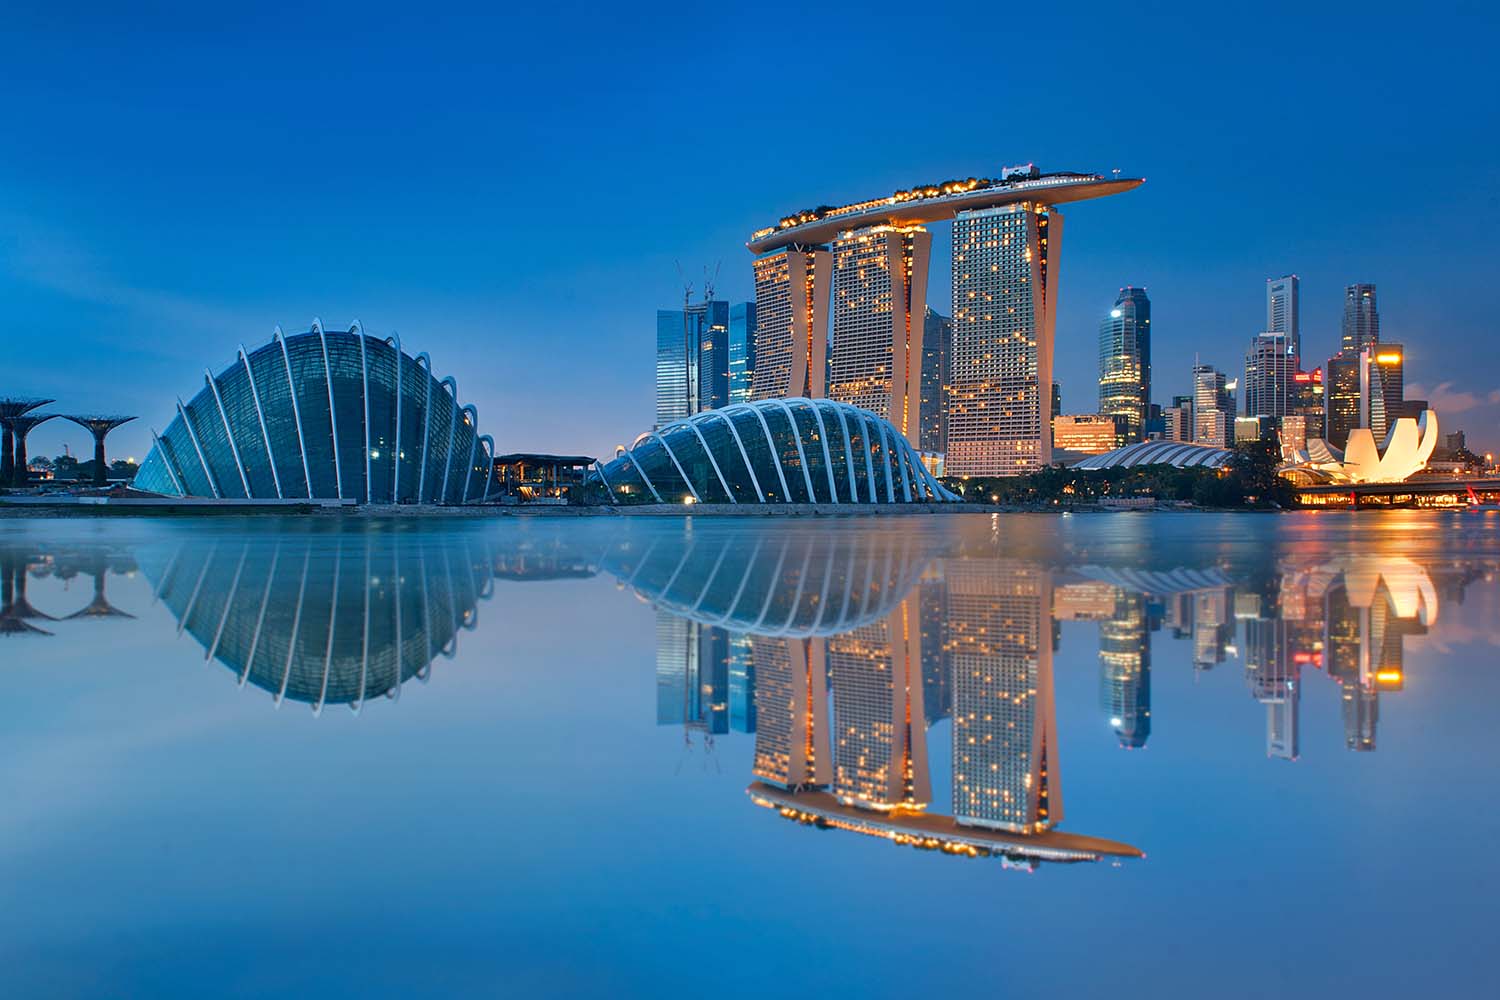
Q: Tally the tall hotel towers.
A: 3